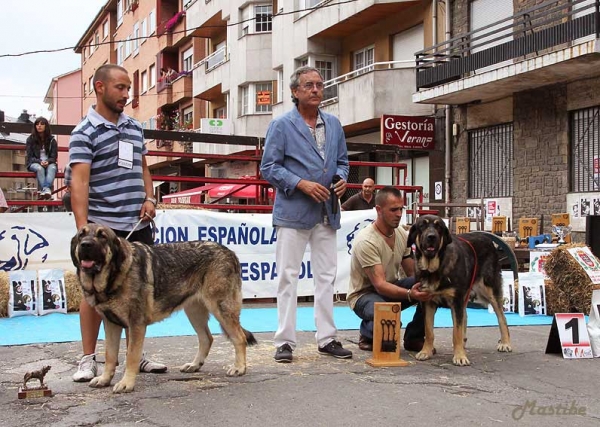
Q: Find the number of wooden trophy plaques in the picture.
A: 5